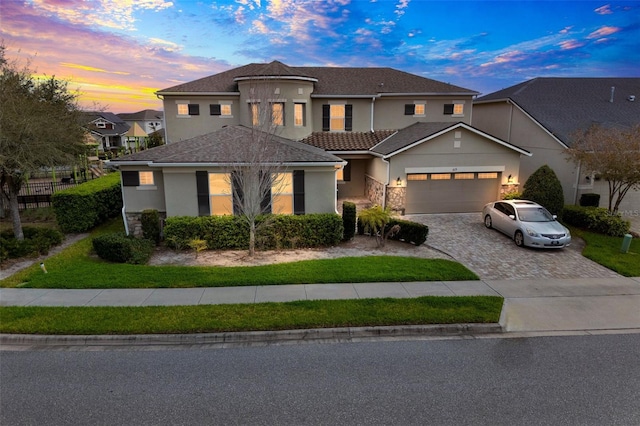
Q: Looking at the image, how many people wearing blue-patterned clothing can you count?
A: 0